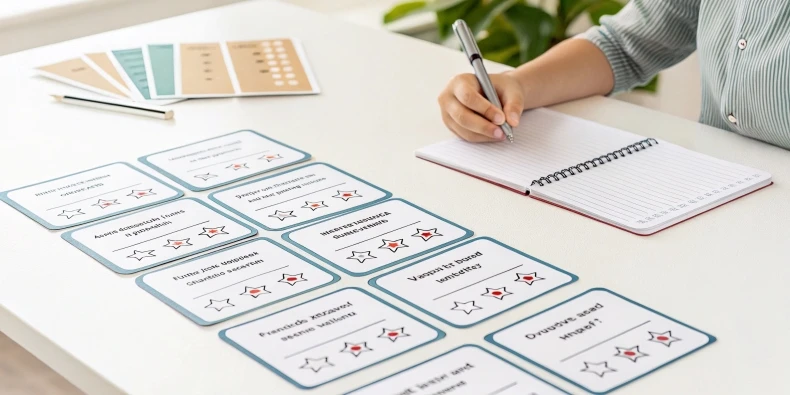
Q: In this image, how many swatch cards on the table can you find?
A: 6